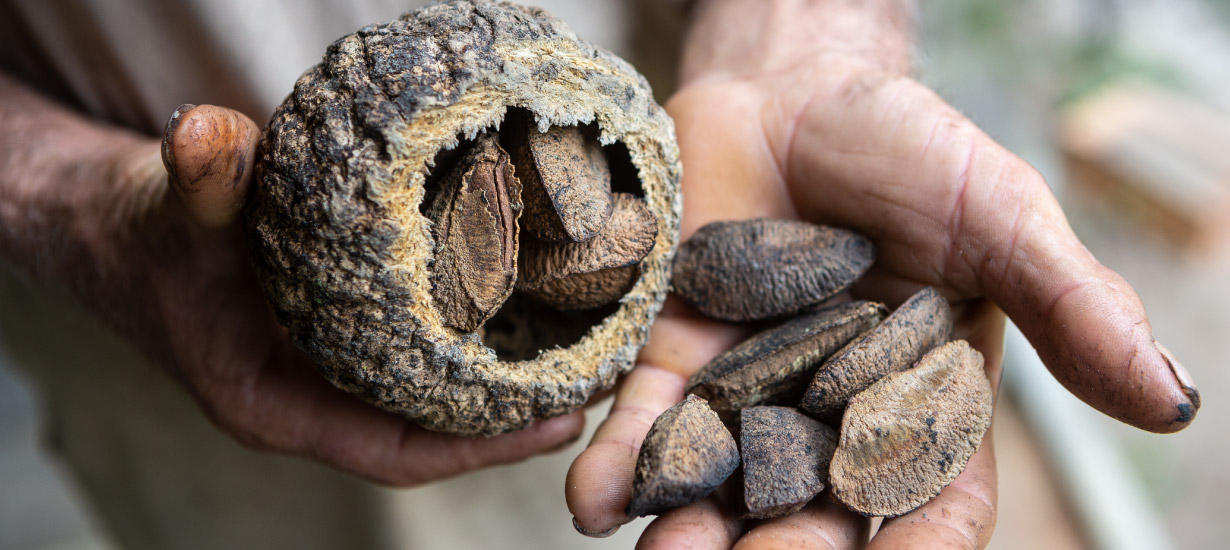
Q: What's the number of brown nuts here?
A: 9